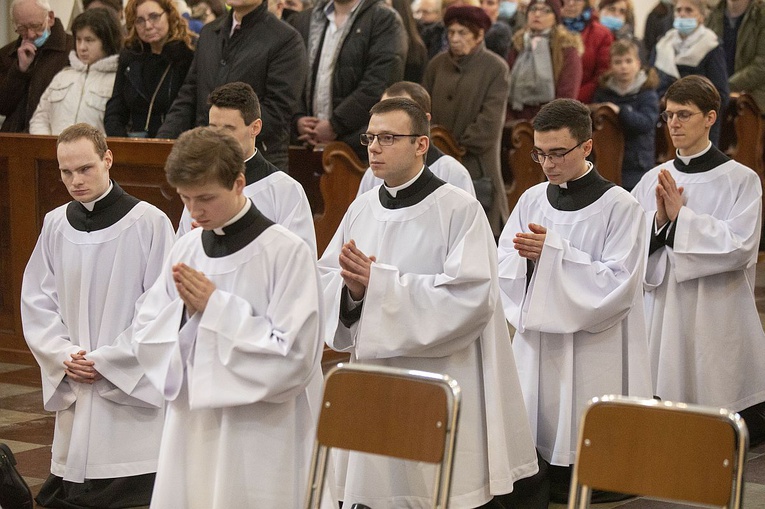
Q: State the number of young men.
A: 7